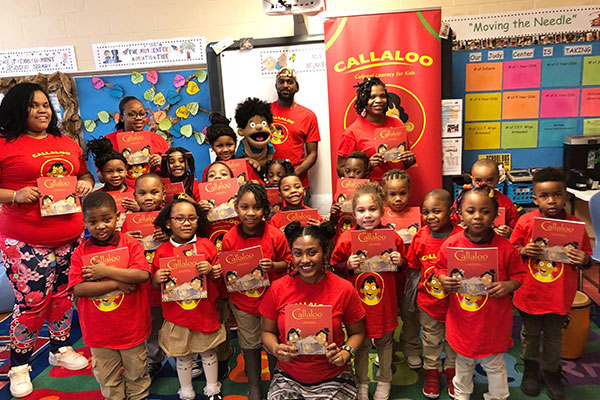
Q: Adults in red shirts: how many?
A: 5